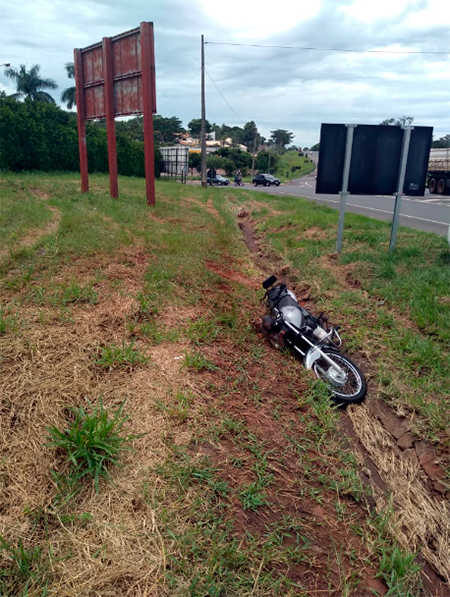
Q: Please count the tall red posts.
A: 3